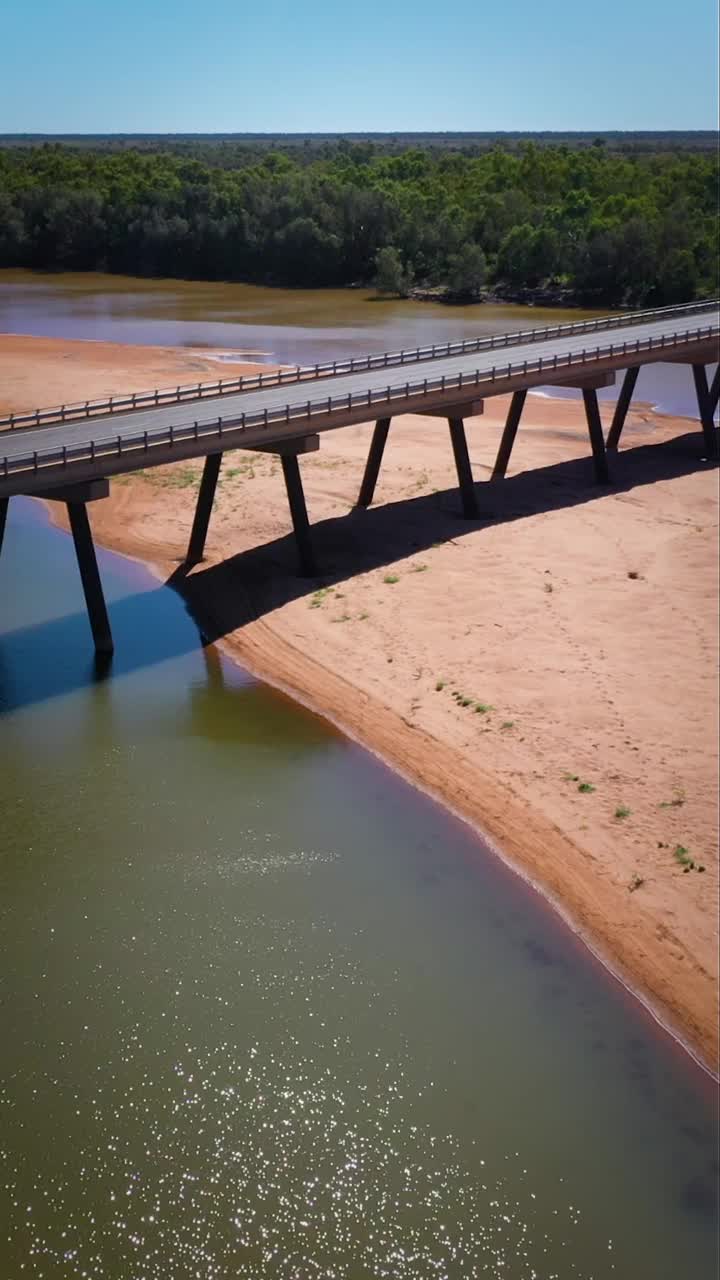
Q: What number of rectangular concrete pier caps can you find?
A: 5